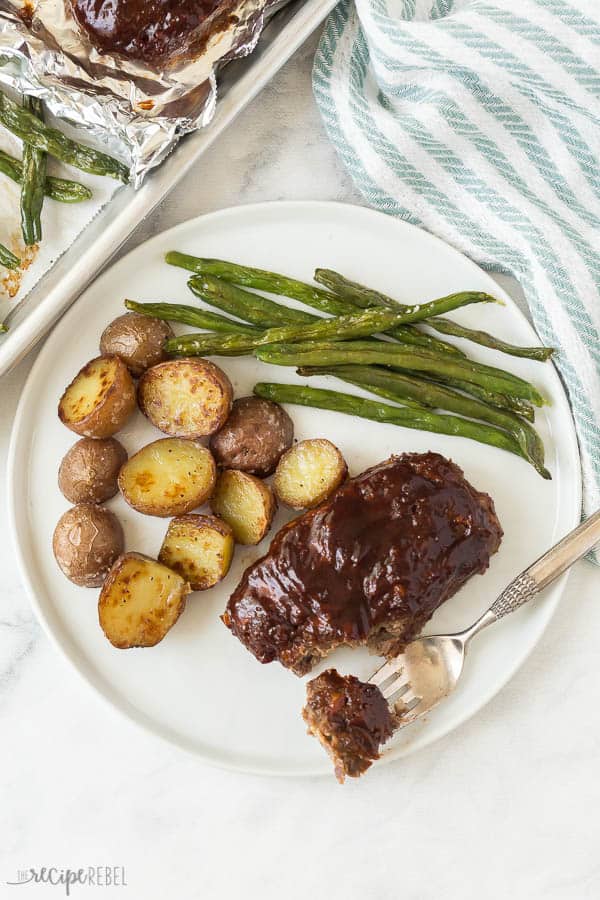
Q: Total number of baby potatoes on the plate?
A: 11